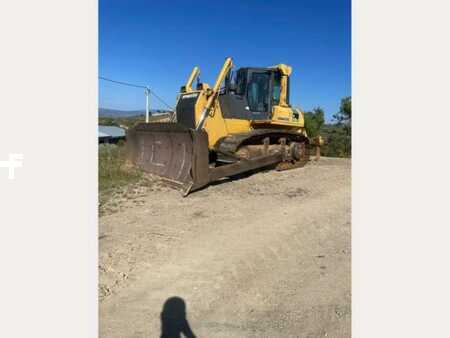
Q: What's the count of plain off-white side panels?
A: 2